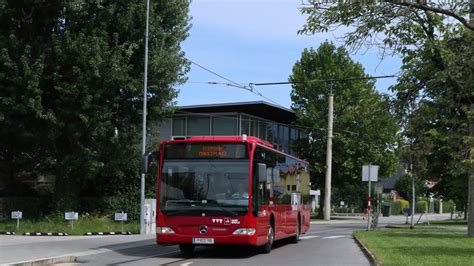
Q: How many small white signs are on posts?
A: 3